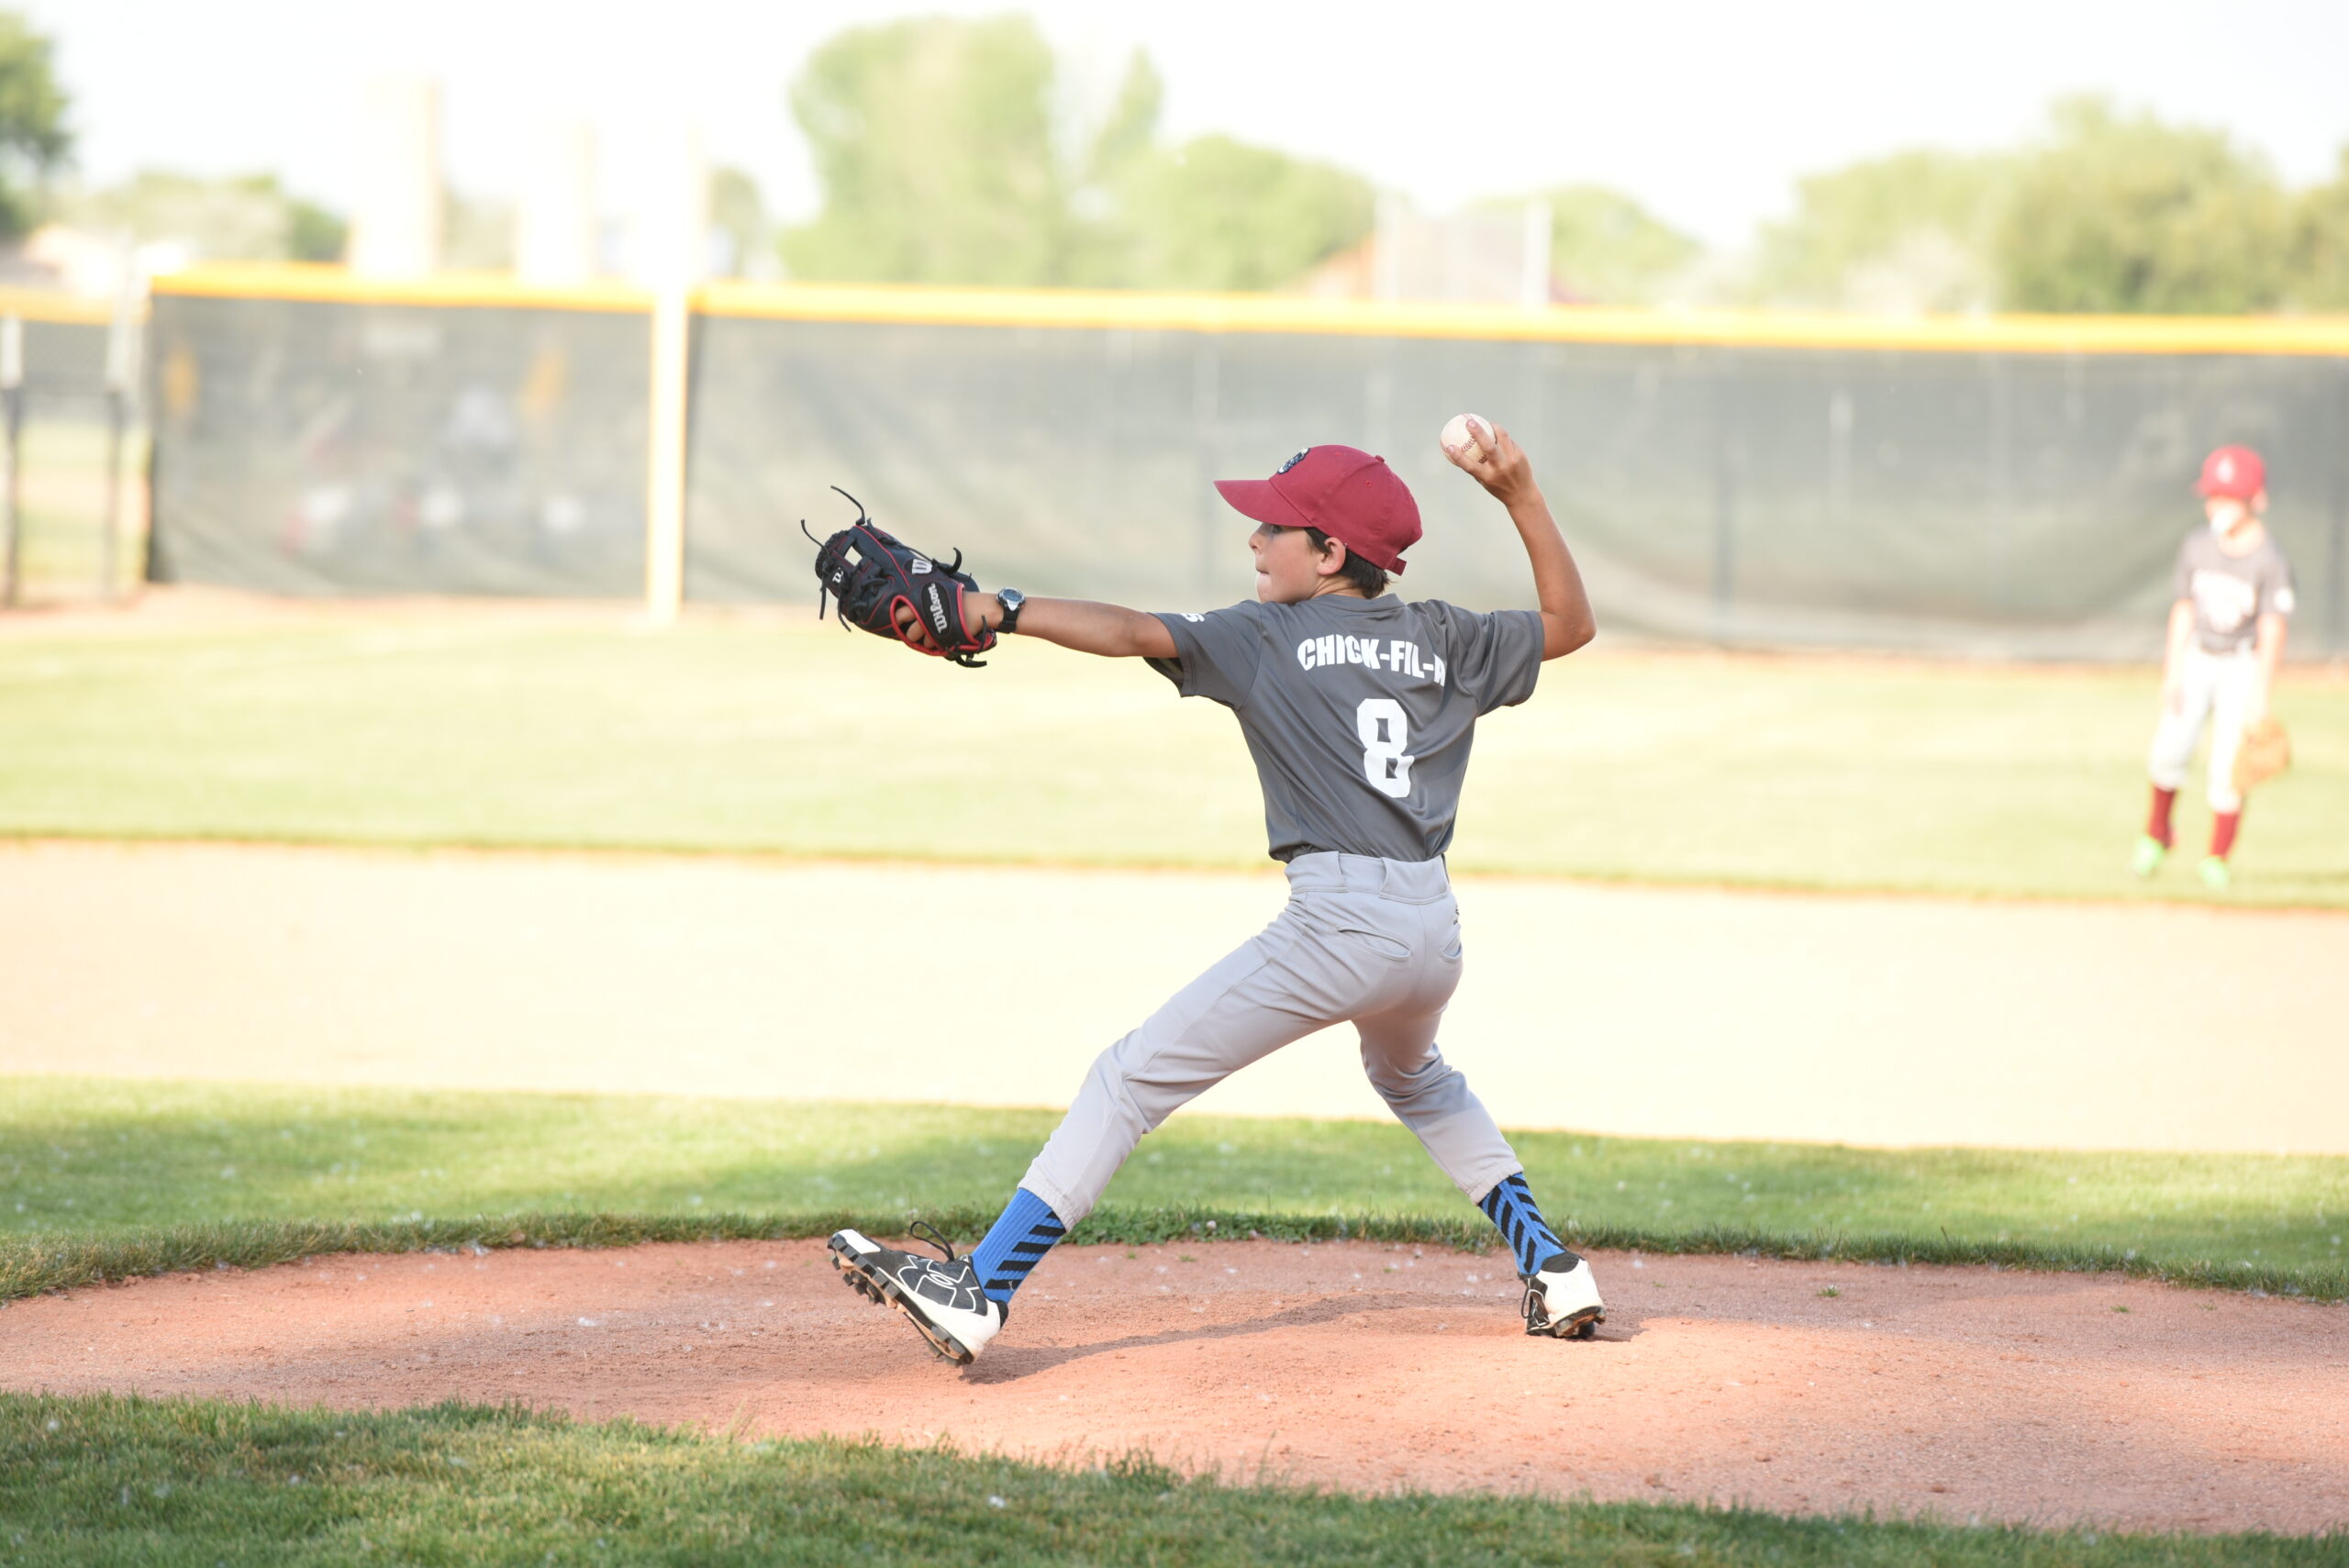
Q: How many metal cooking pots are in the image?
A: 0